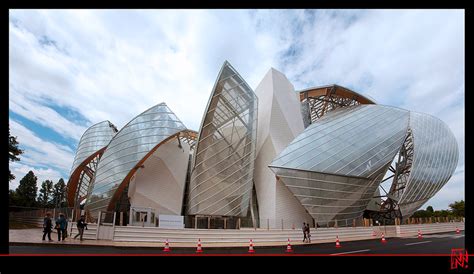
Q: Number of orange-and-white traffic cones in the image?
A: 8